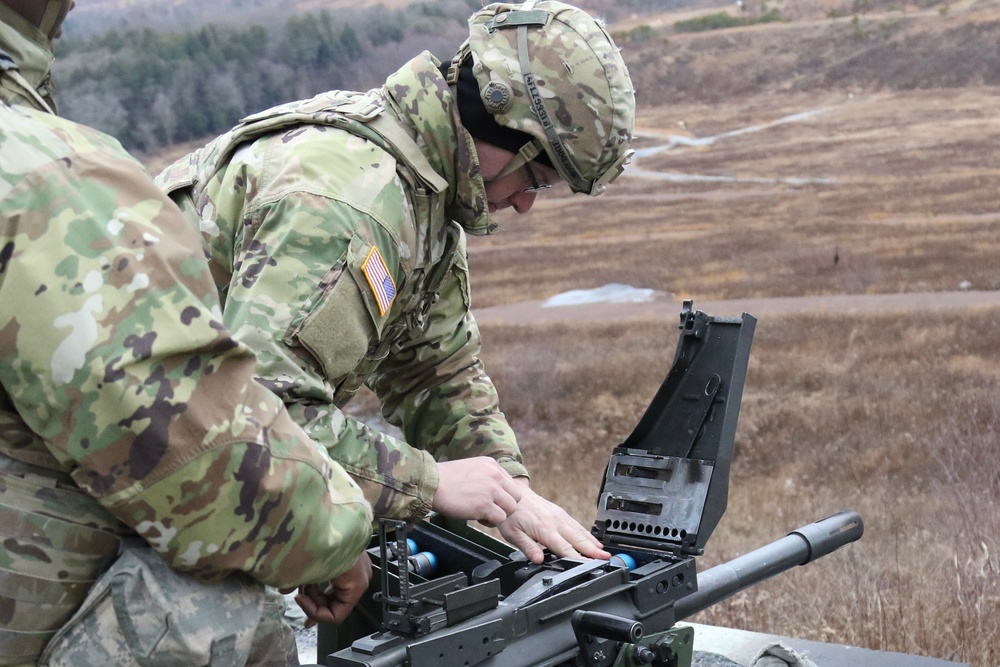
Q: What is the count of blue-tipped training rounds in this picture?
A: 3